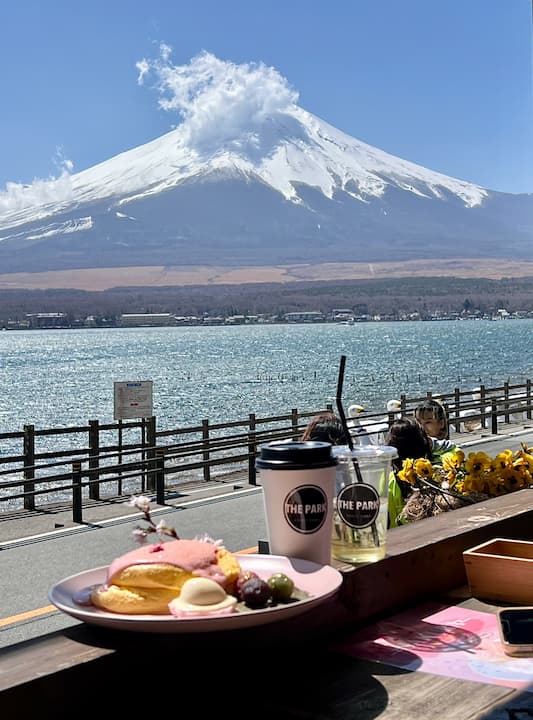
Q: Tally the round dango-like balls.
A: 3